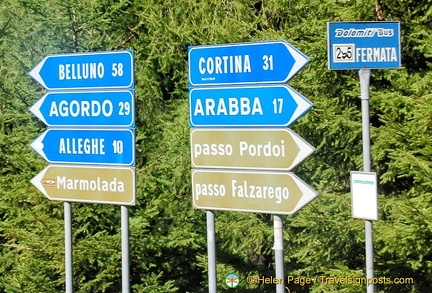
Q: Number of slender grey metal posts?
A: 5